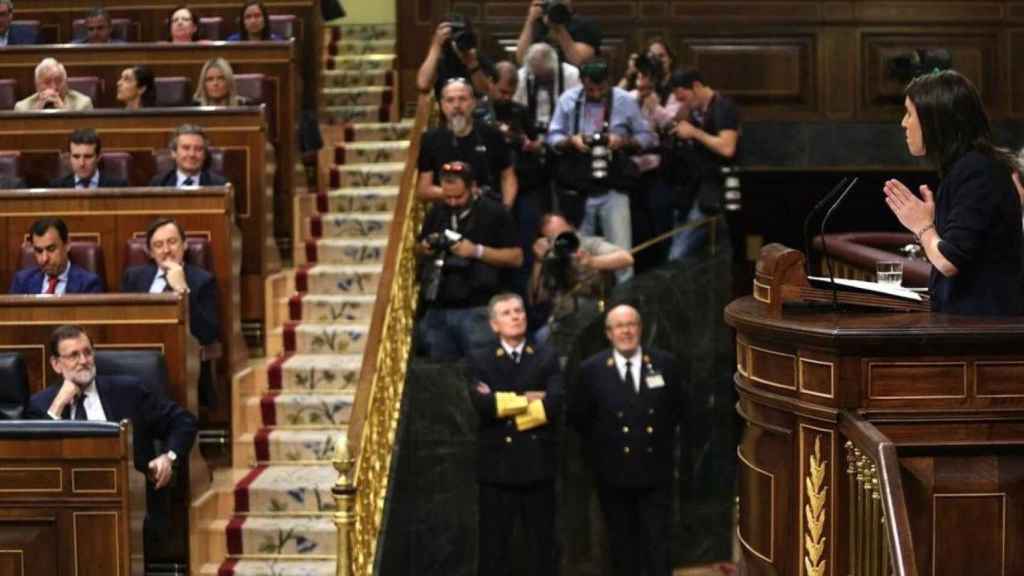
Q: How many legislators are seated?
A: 12